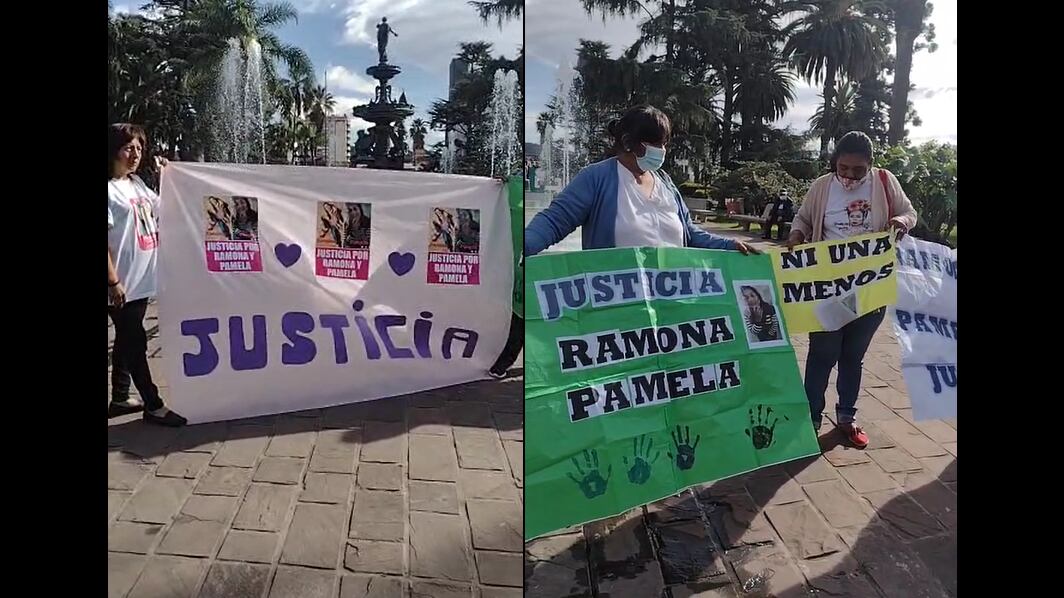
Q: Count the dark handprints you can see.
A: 4